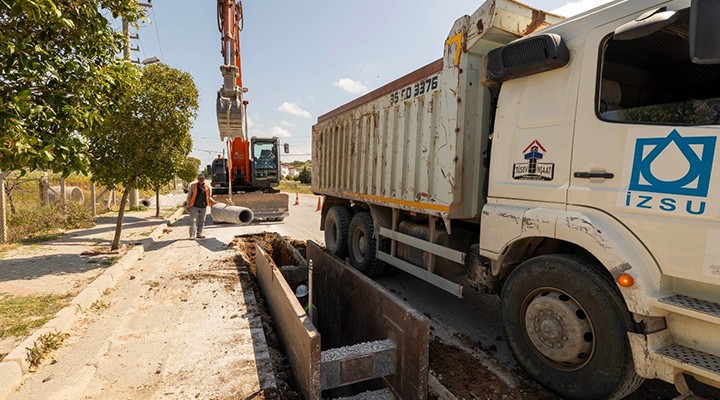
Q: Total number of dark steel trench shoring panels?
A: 2